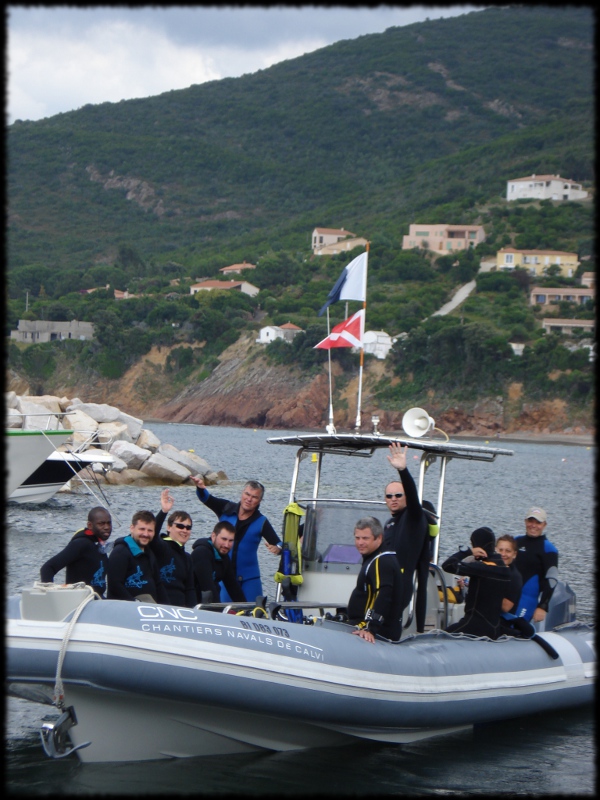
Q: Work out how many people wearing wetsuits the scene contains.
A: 10